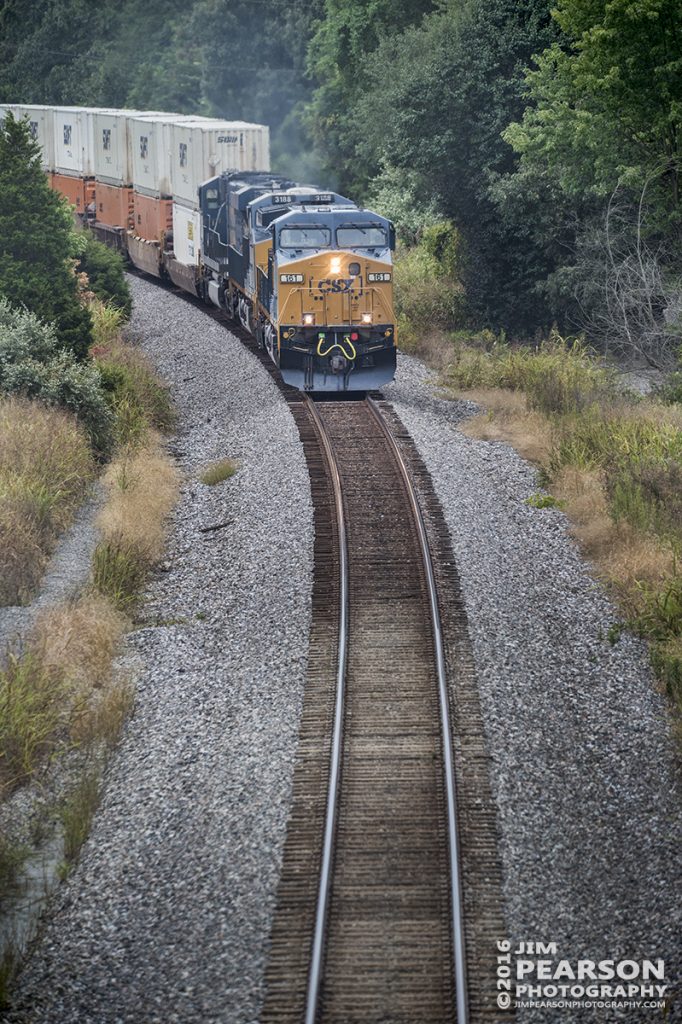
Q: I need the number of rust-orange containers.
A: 3